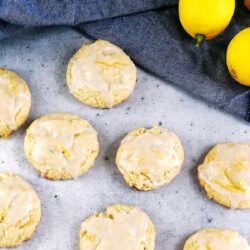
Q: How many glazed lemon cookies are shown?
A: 8